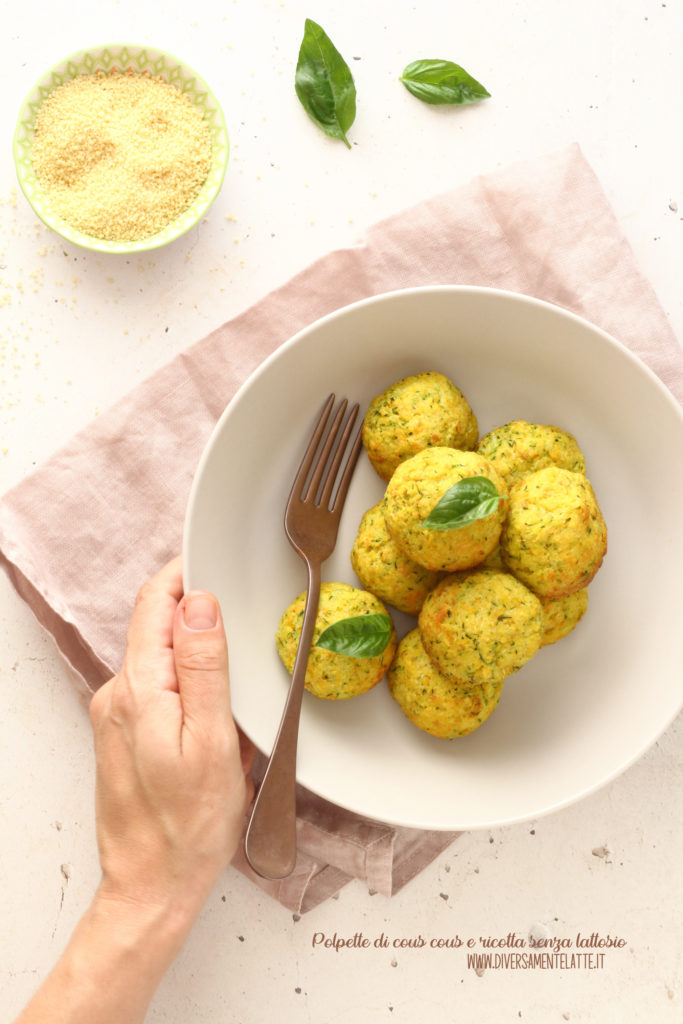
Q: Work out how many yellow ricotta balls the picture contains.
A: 9